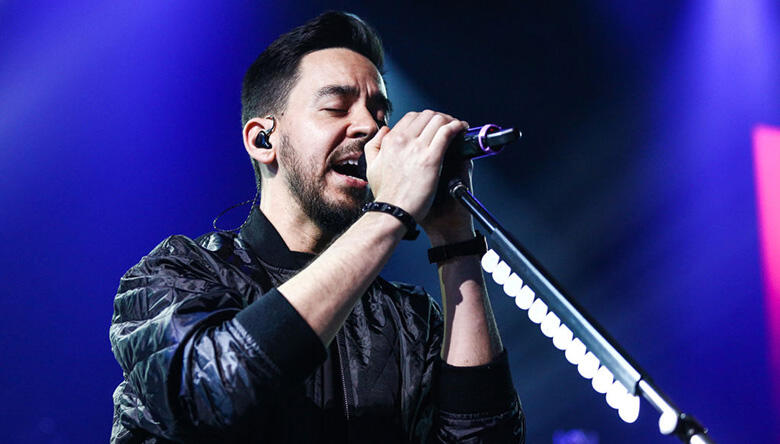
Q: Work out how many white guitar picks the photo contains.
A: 13